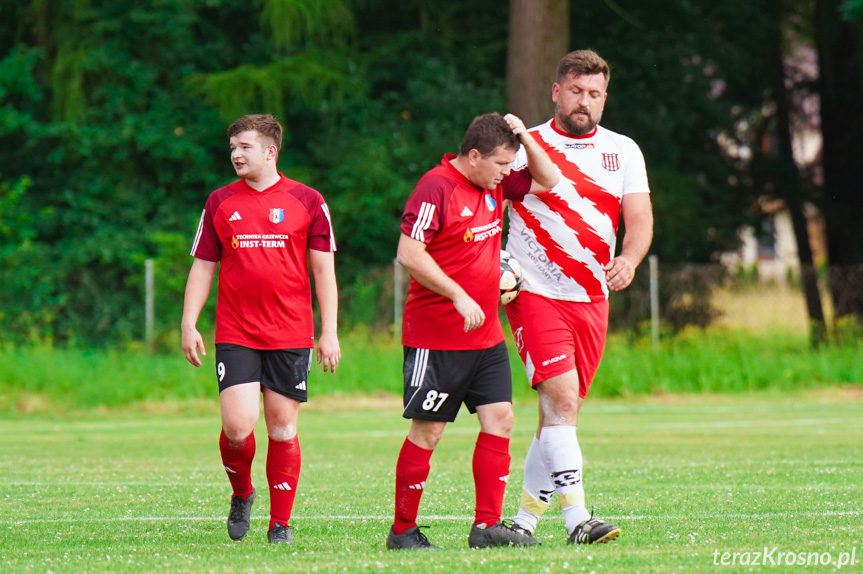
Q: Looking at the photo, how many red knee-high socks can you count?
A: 4